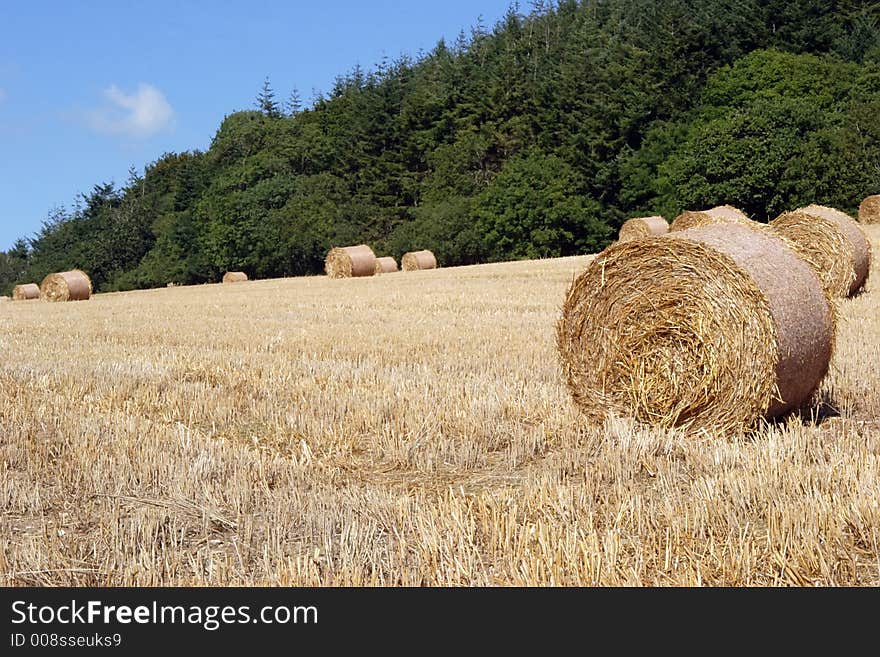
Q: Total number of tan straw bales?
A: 11